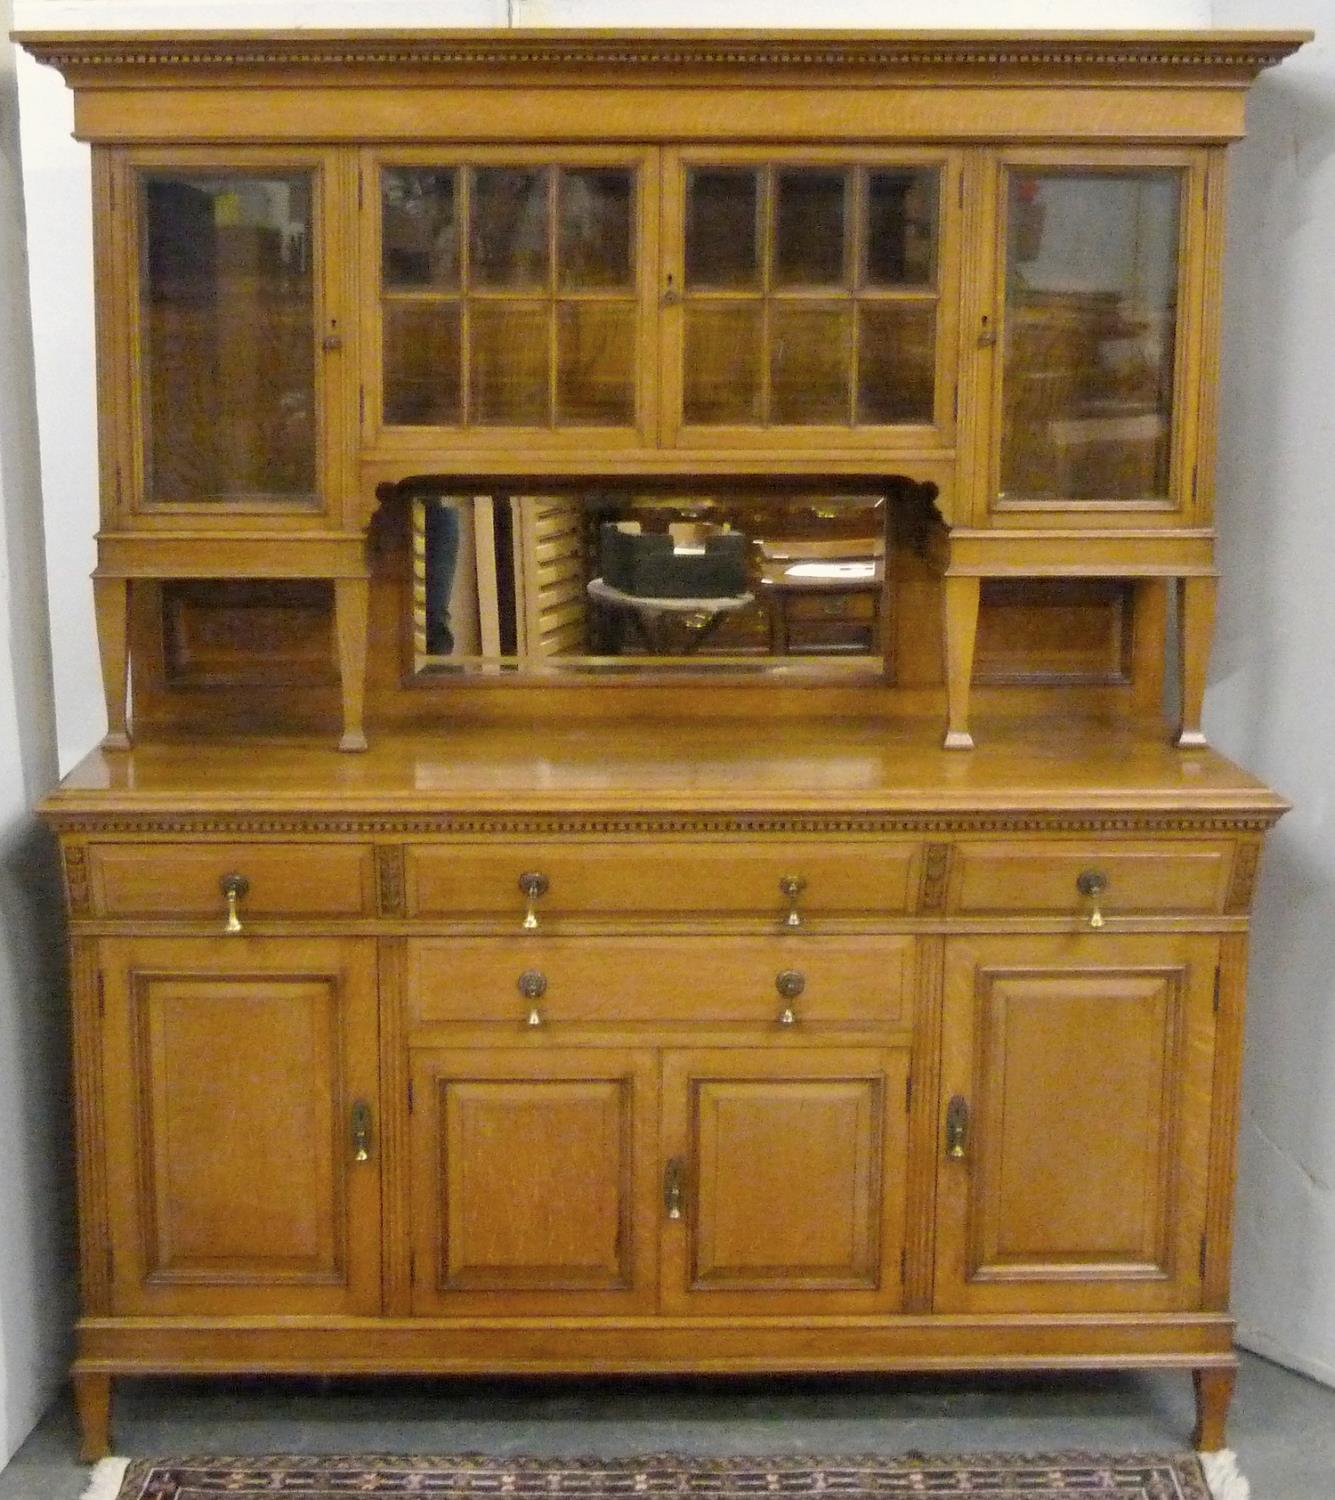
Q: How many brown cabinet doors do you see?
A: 8